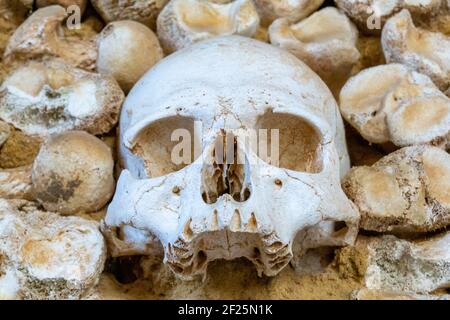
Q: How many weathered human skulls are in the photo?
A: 1